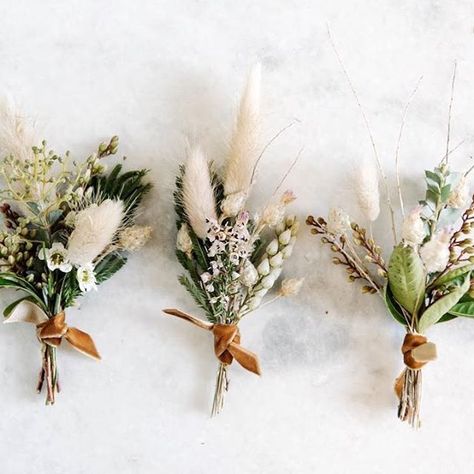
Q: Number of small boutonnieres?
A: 3